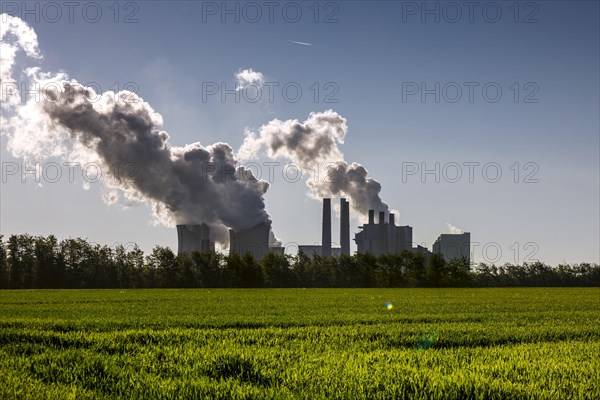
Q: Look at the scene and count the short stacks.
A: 3